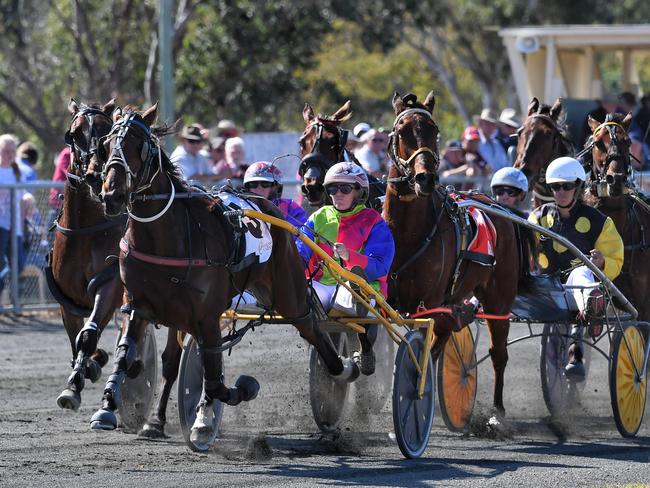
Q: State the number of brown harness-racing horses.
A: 6